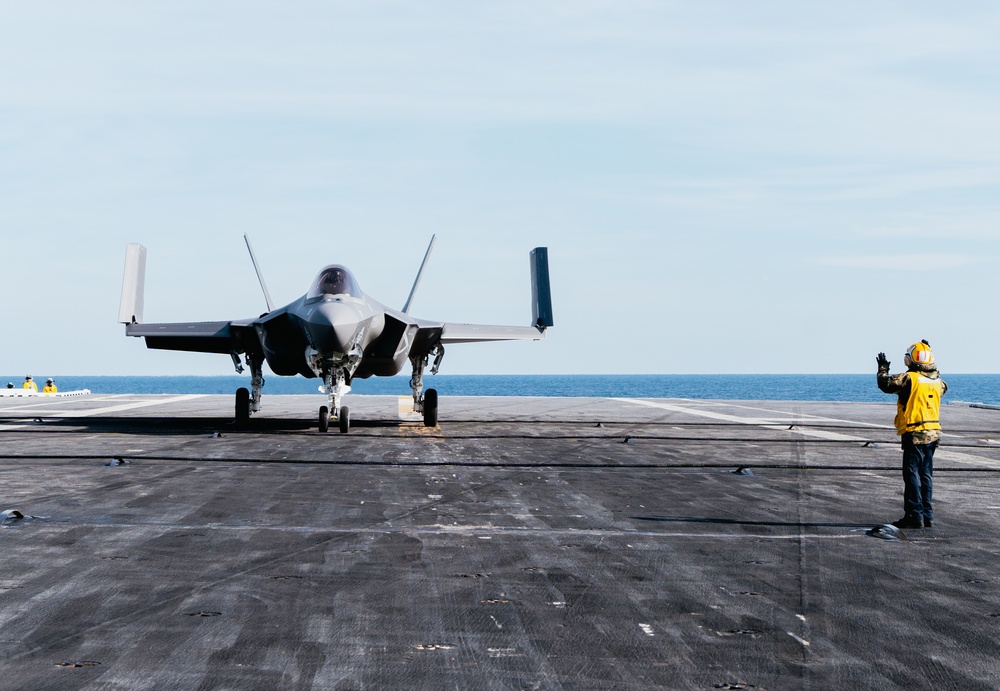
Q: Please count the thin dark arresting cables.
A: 3